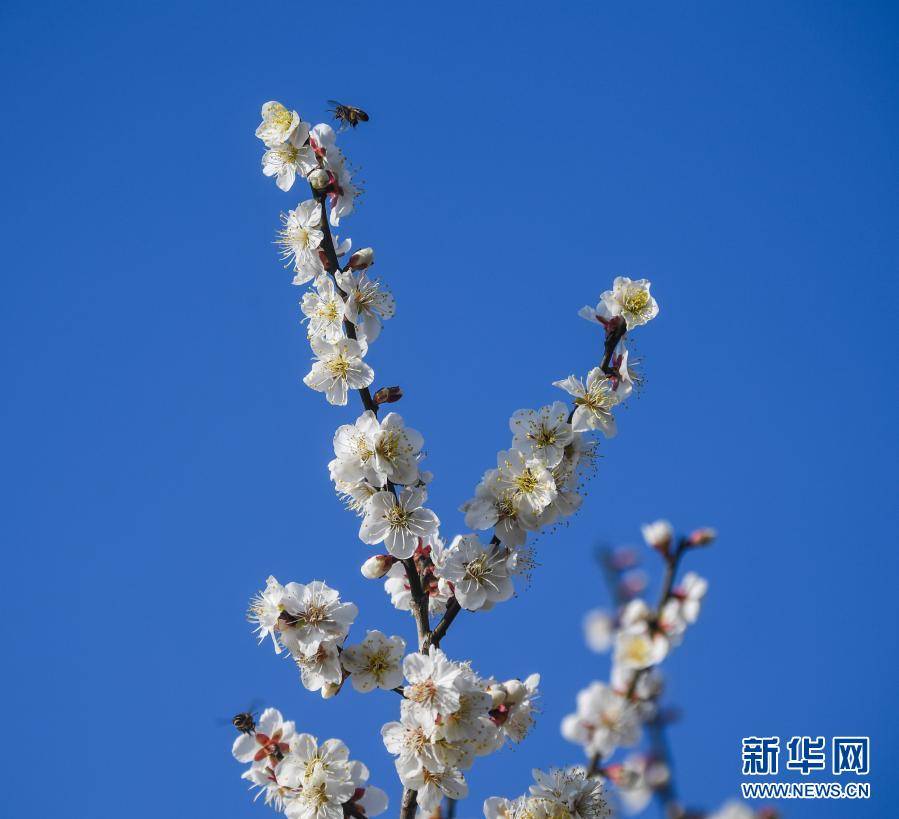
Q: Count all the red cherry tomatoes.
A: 0